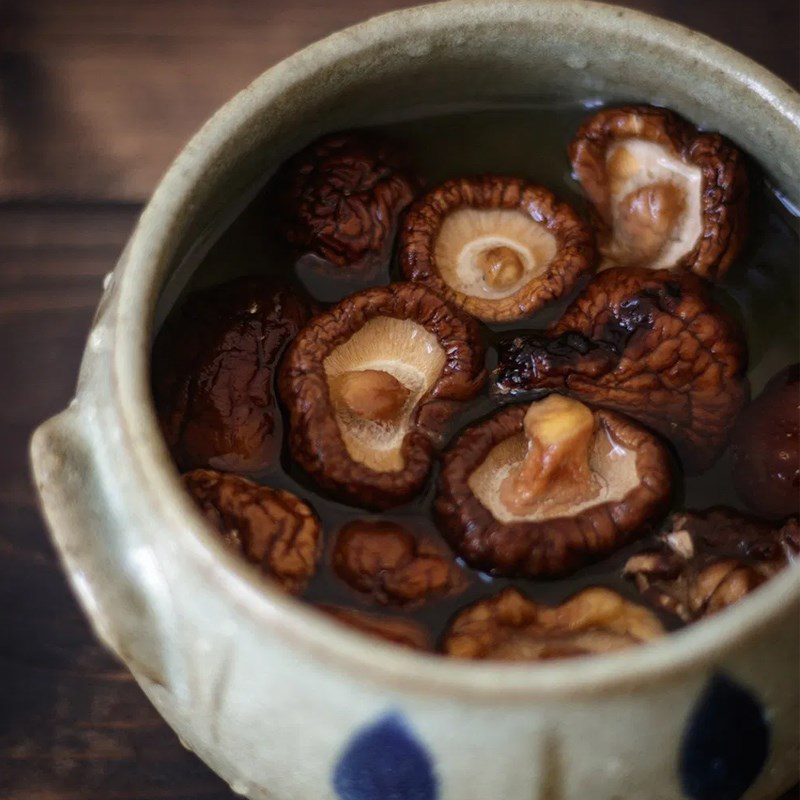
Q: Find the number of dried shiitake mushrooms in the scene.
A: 13